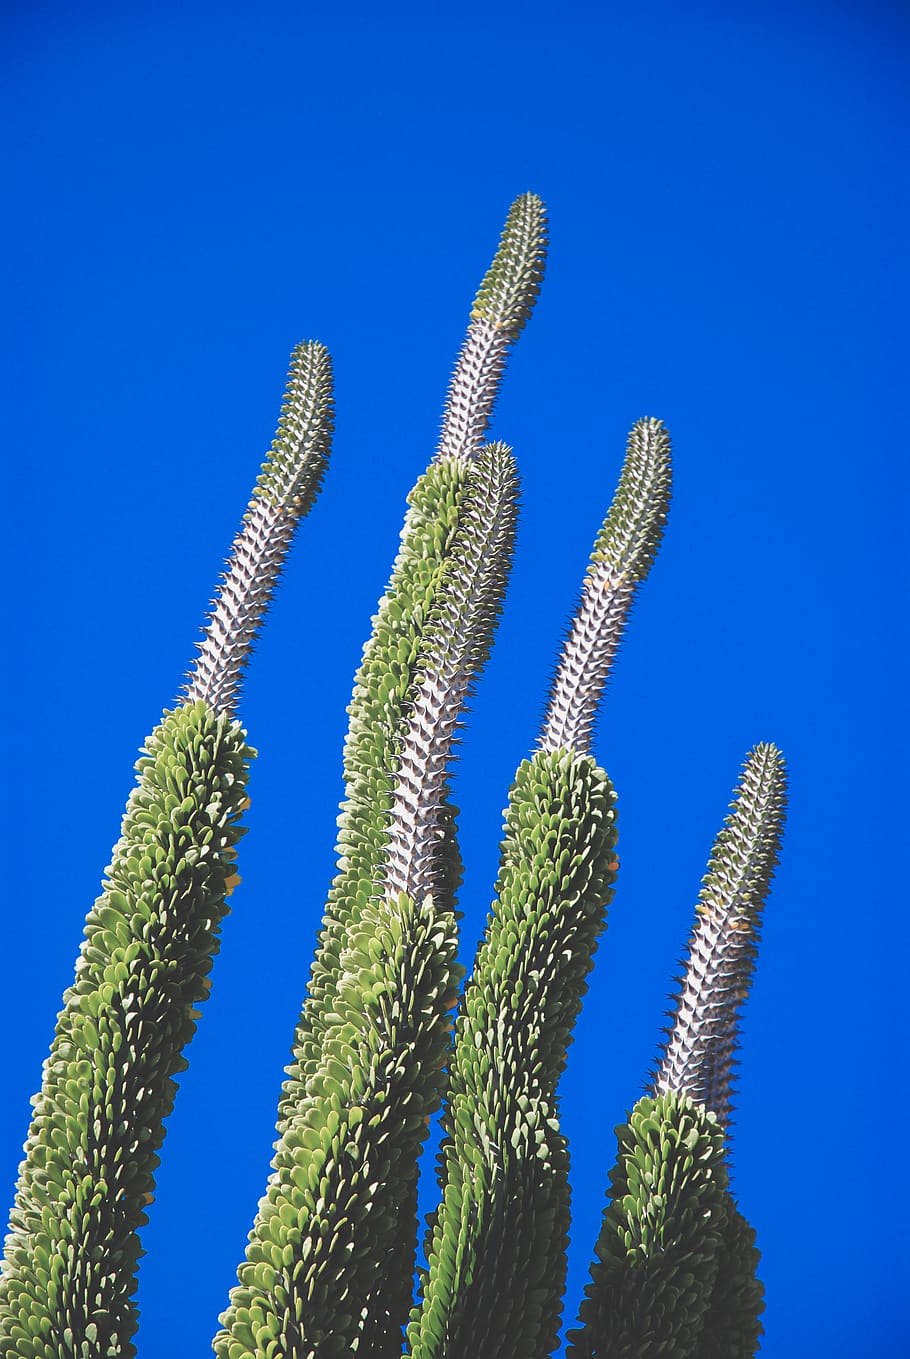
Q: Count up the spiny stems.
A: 5